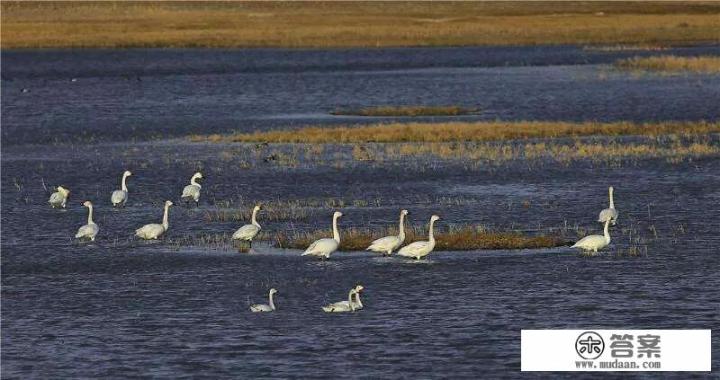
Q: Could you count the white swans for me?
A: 14